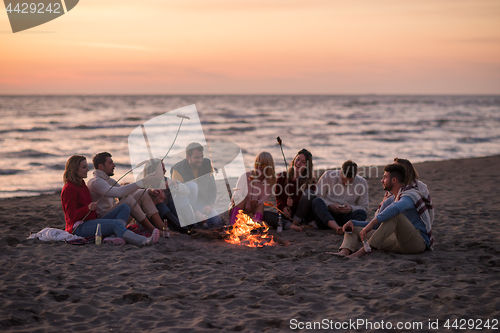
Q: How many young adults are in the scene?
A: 9